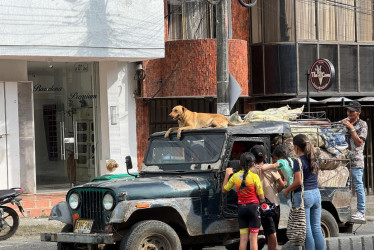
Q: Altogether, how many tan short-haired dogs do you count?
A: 1